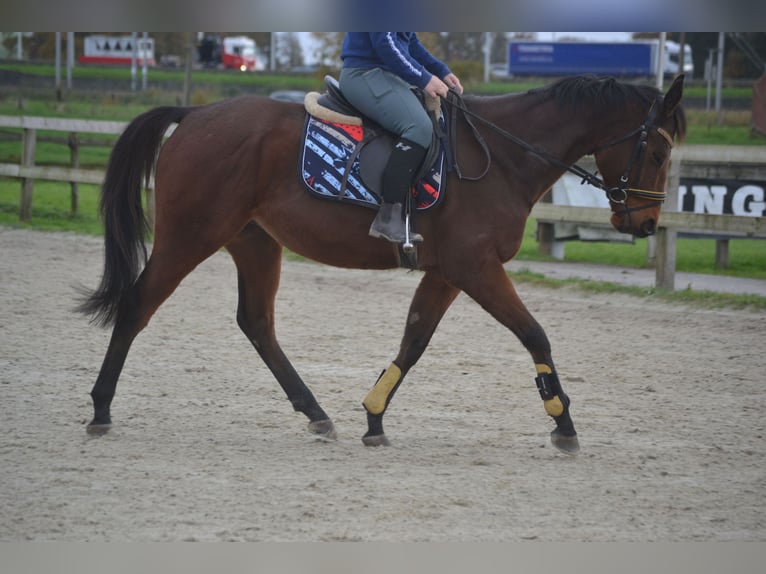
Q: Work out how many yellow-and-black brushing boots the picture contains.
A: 2